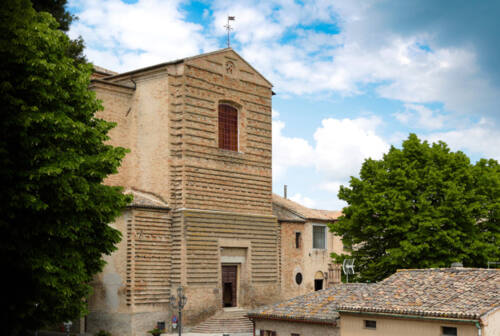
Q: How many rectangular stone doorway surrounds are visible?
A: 1